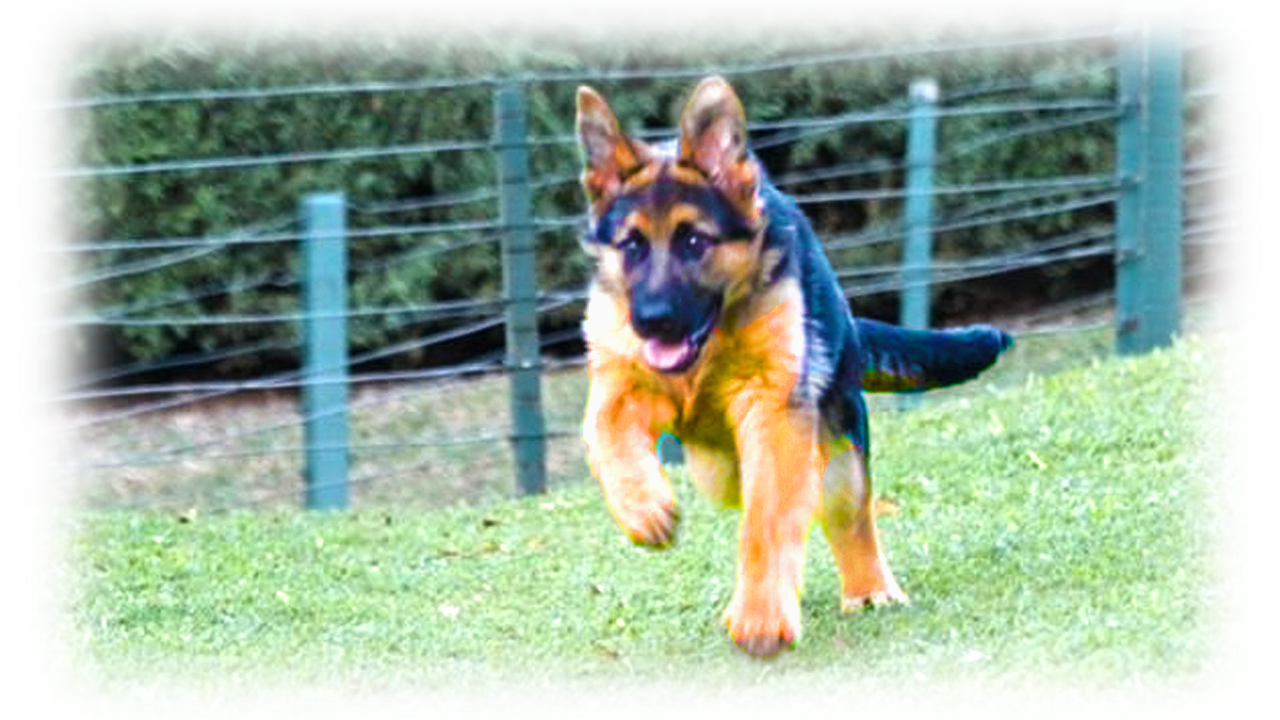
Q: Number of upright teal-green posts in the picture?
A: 4